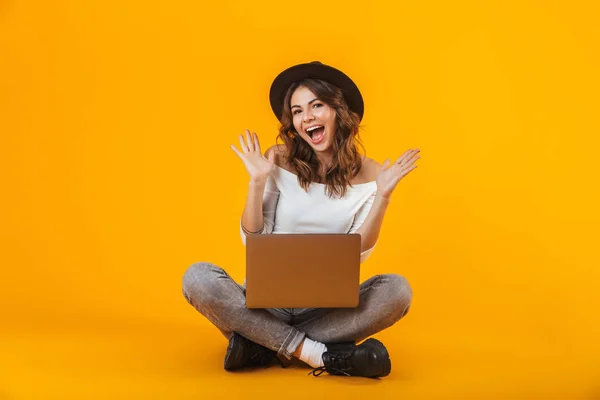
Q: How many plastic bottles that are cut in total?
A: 0